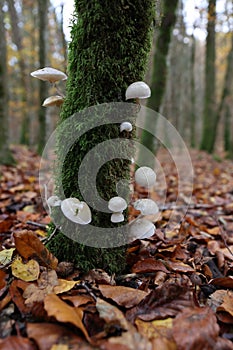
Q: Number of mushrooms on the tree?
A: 11